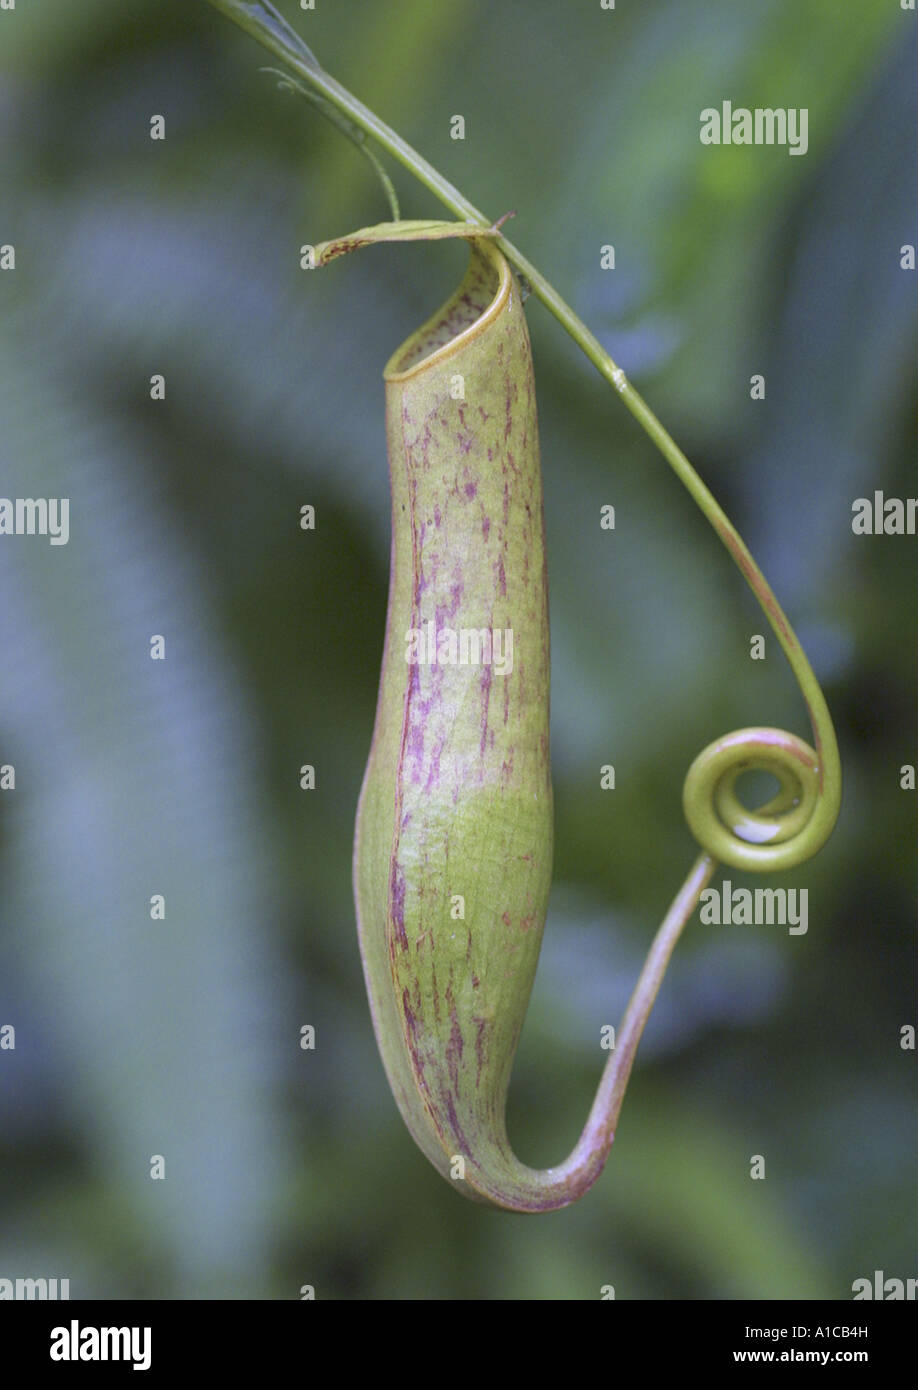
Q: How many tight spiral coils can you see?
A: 1